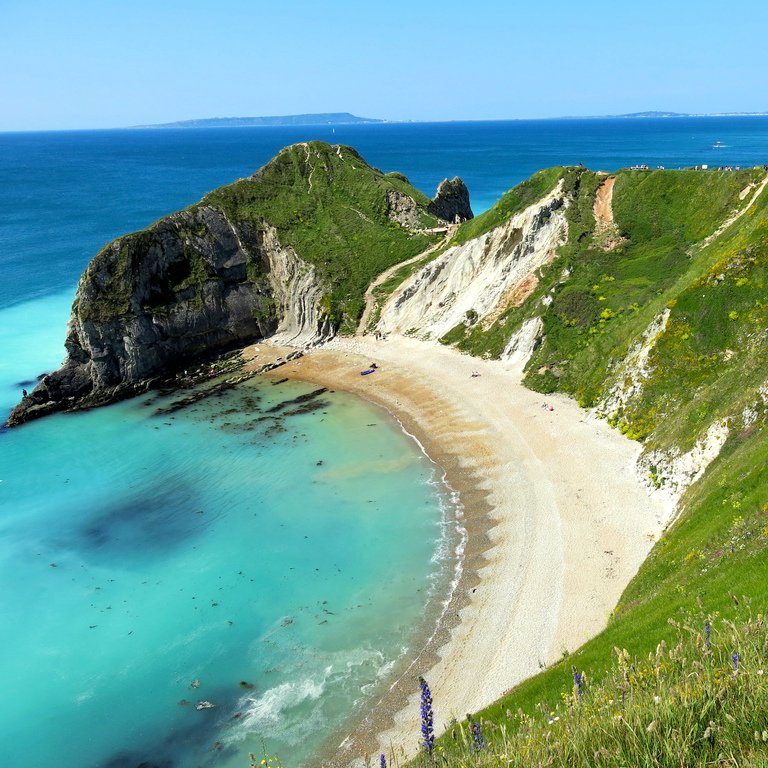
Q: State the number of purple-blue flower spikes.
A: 6